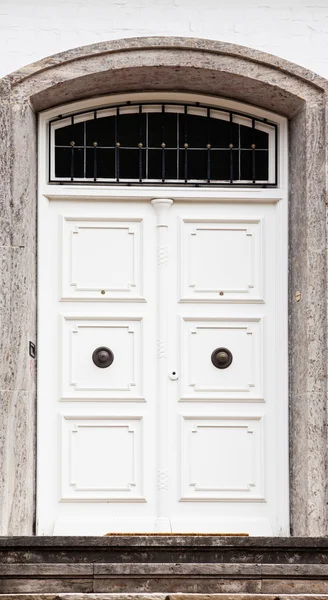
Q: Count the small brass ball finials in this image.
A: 9